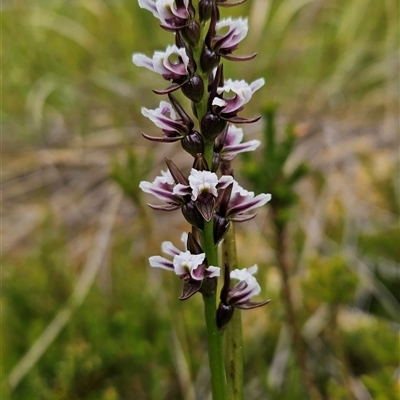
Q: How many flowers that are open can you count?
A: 11